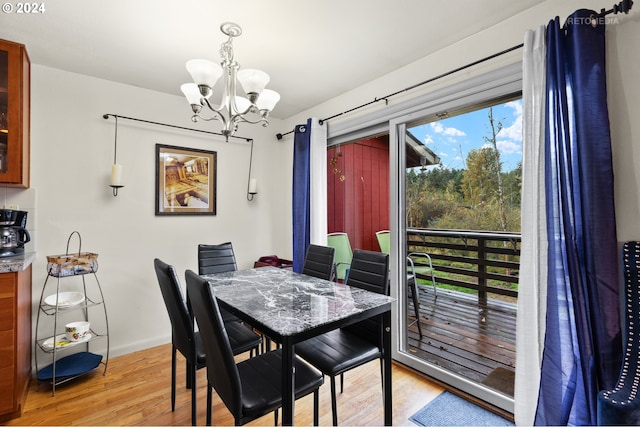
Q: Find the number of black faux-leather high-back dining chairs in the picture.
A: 5